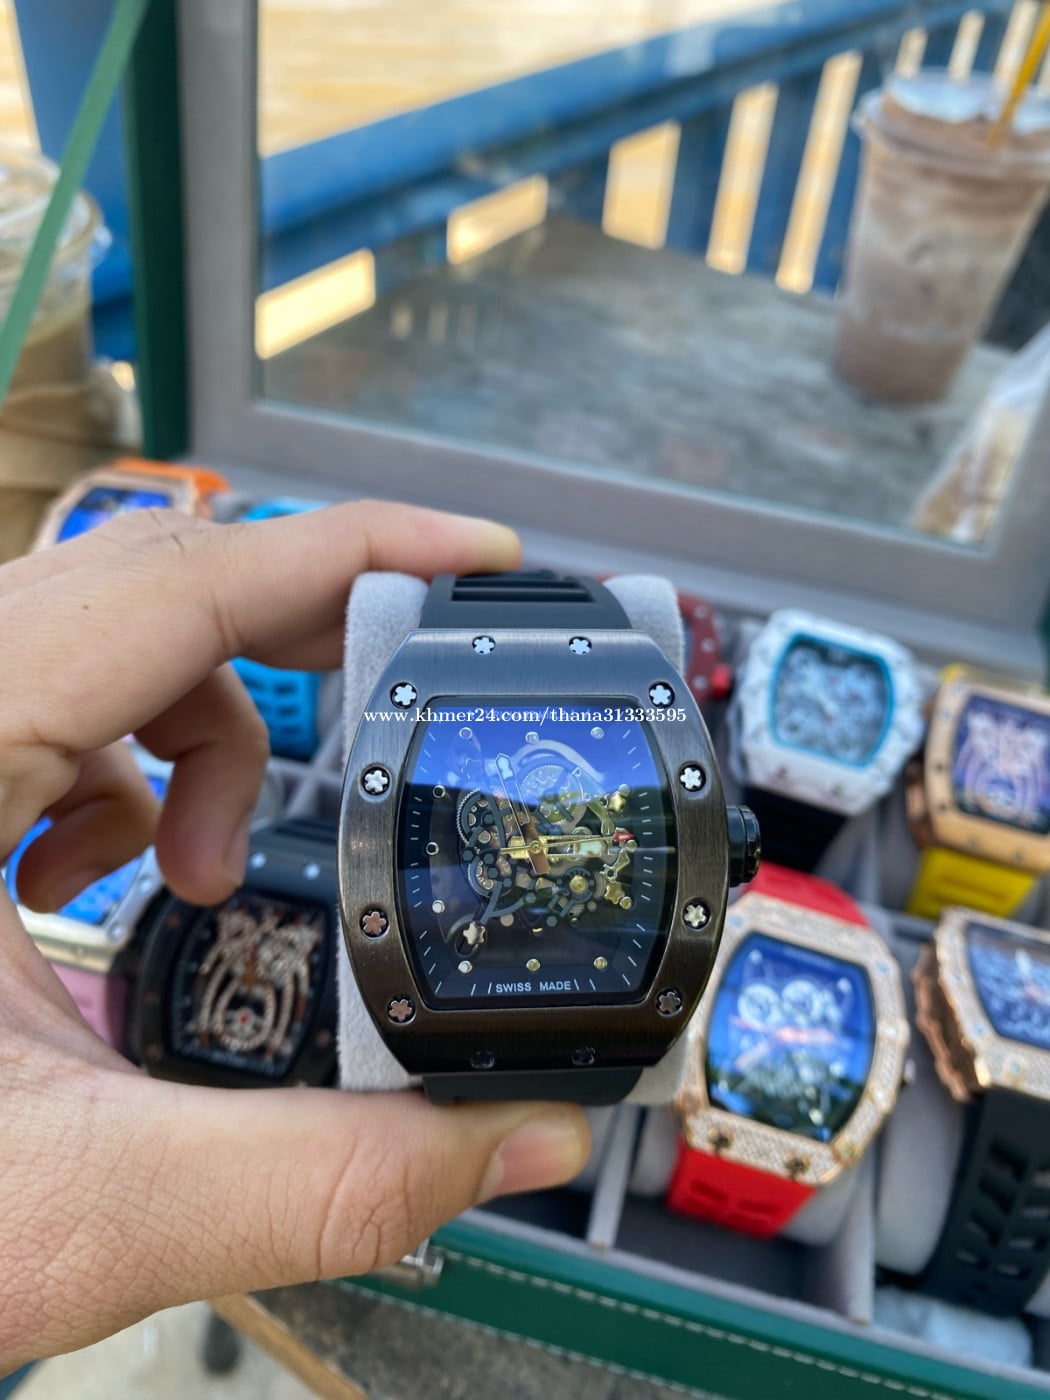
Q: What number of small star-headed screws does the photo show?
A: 12